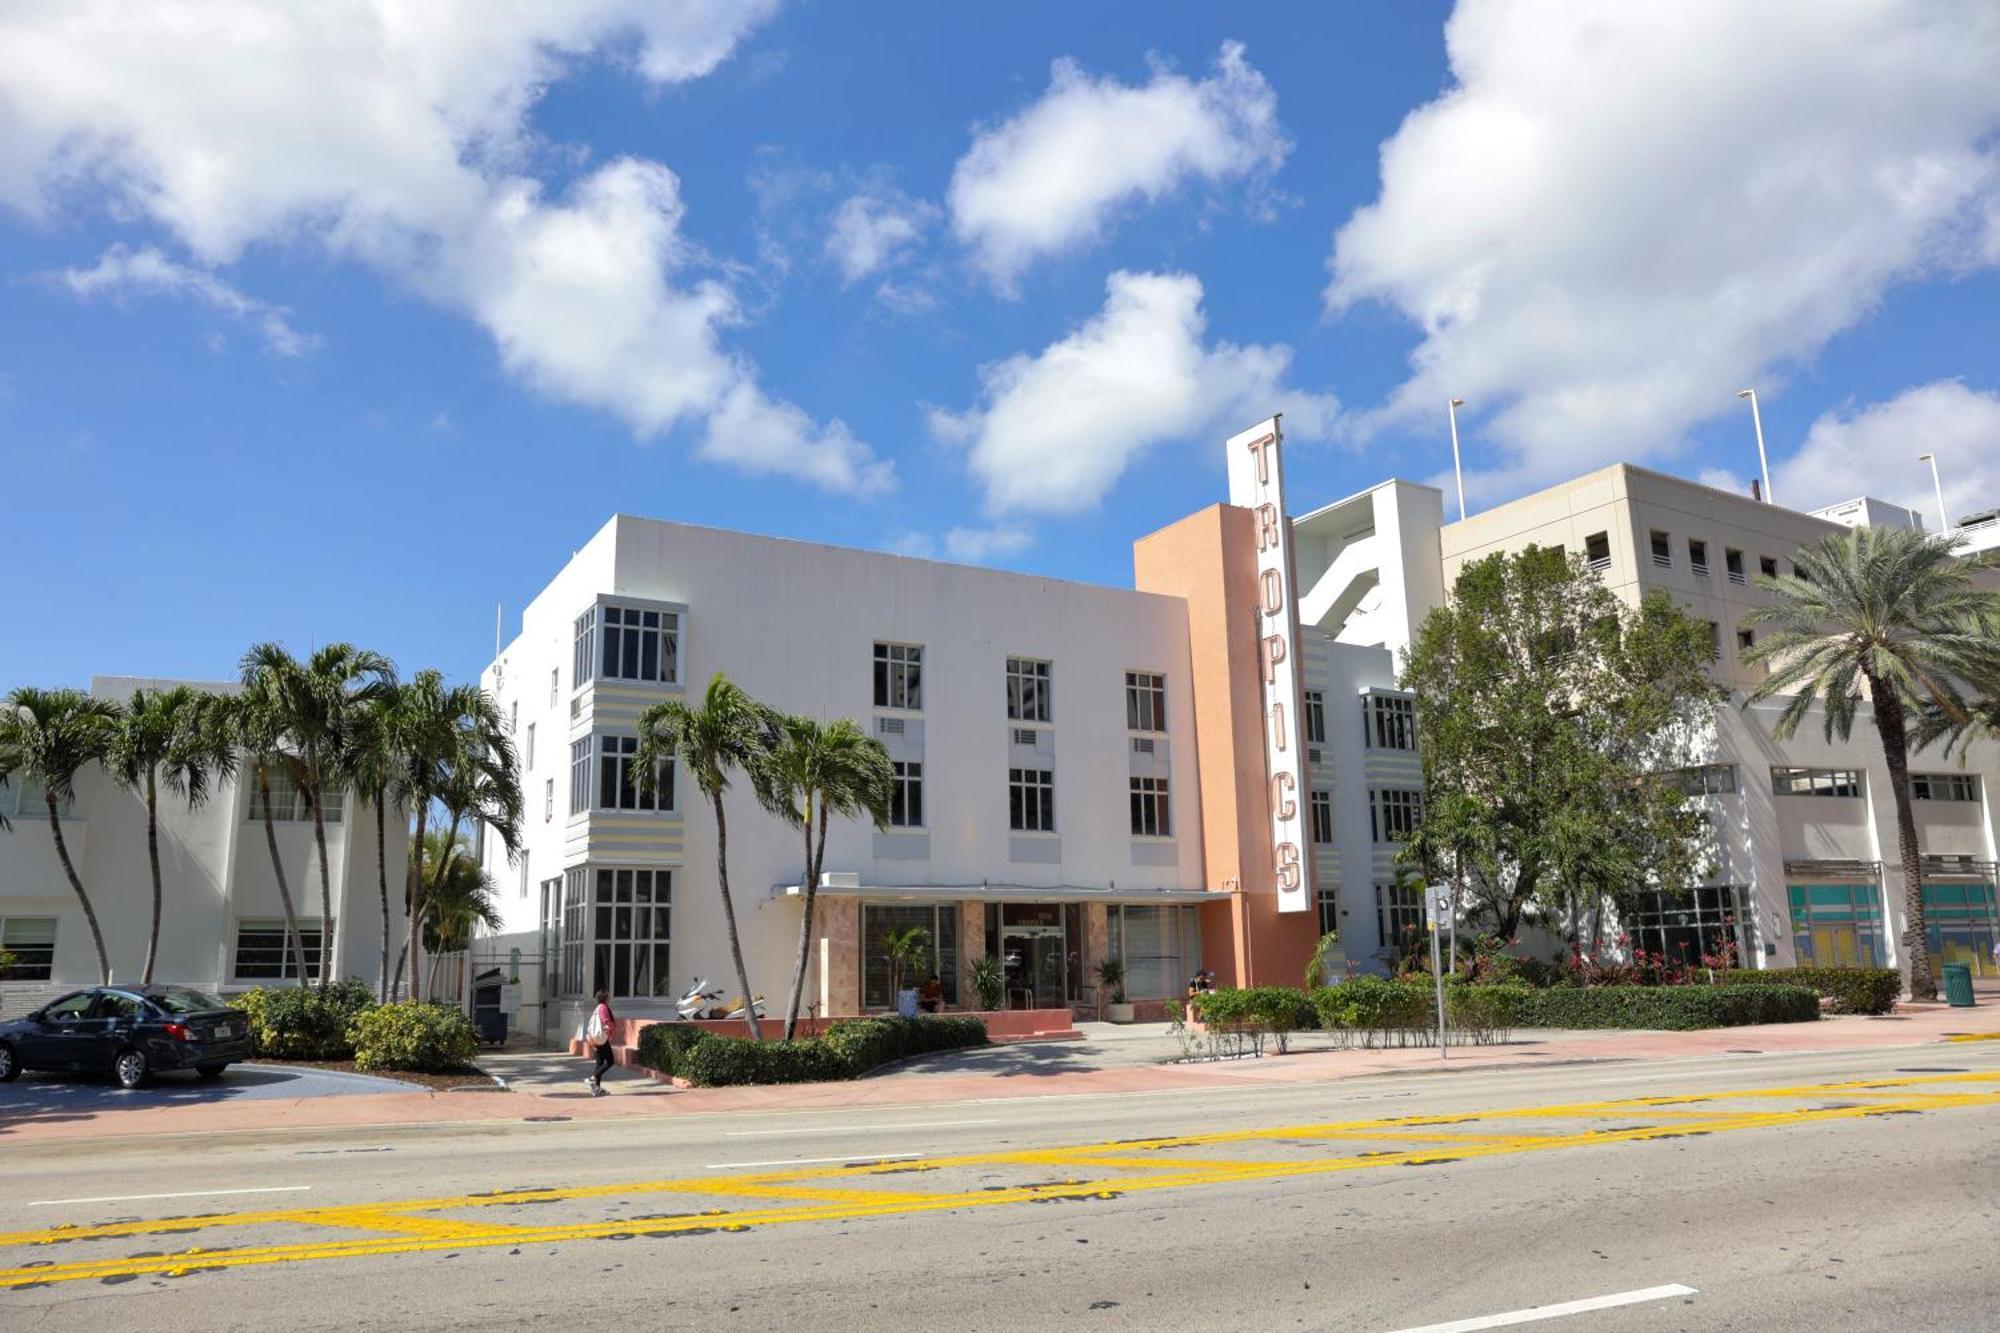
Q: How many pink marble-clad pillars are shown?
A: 3